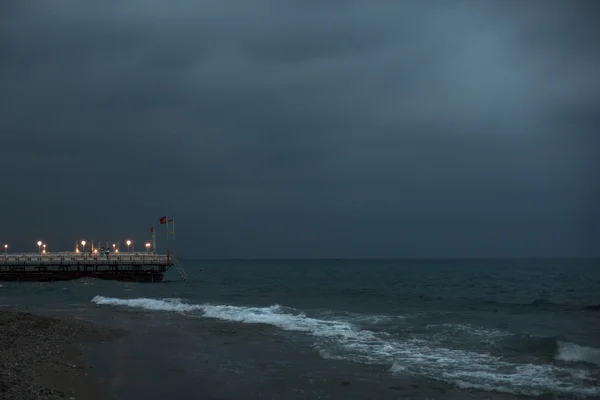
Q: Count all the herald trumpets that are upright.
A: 0